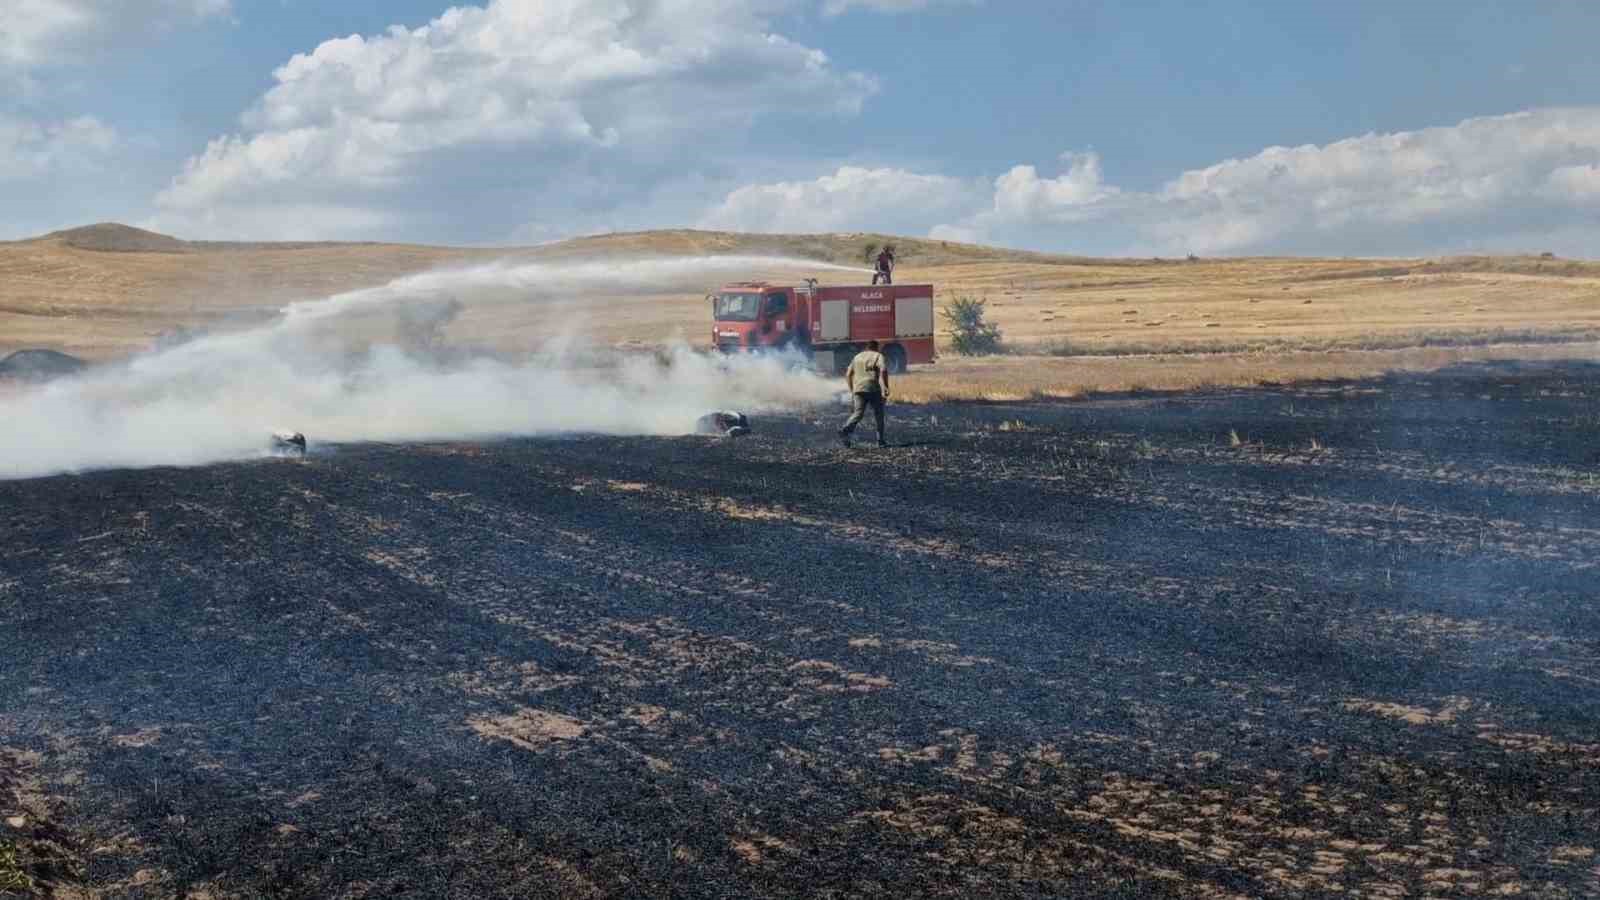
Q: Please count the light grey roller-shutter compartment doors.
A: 2